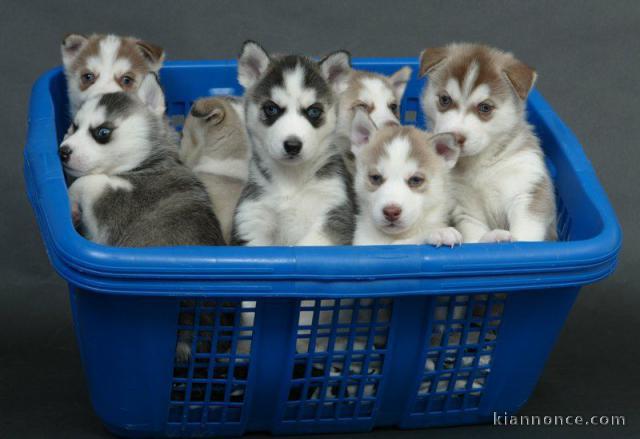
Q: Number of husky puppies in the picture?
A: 7